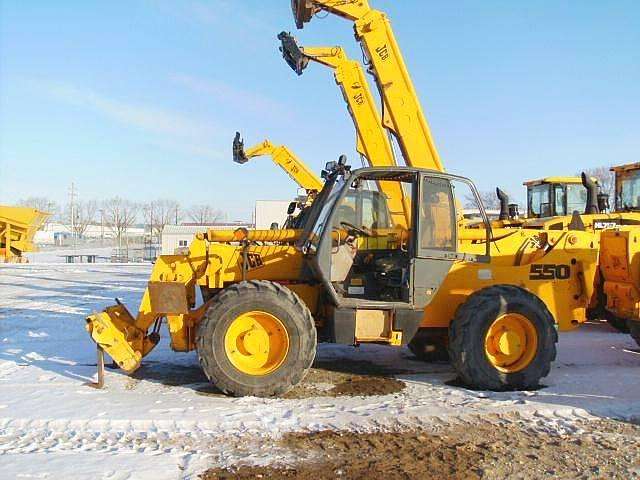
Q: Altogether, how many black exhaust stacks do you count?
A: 2